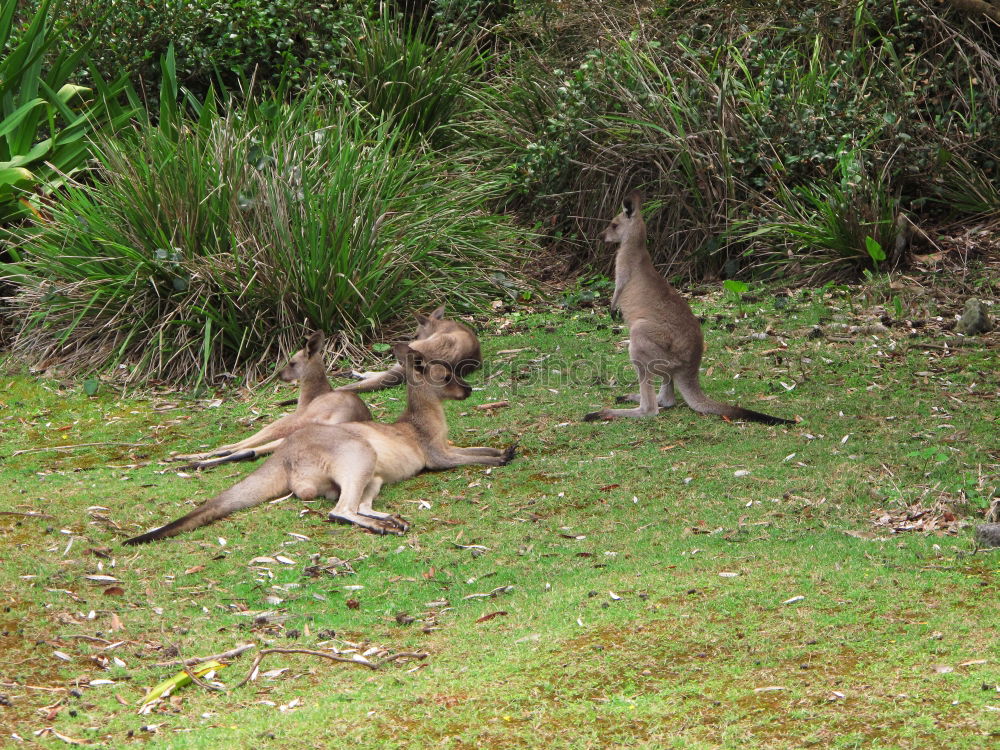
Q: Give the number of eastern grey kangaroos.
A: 4